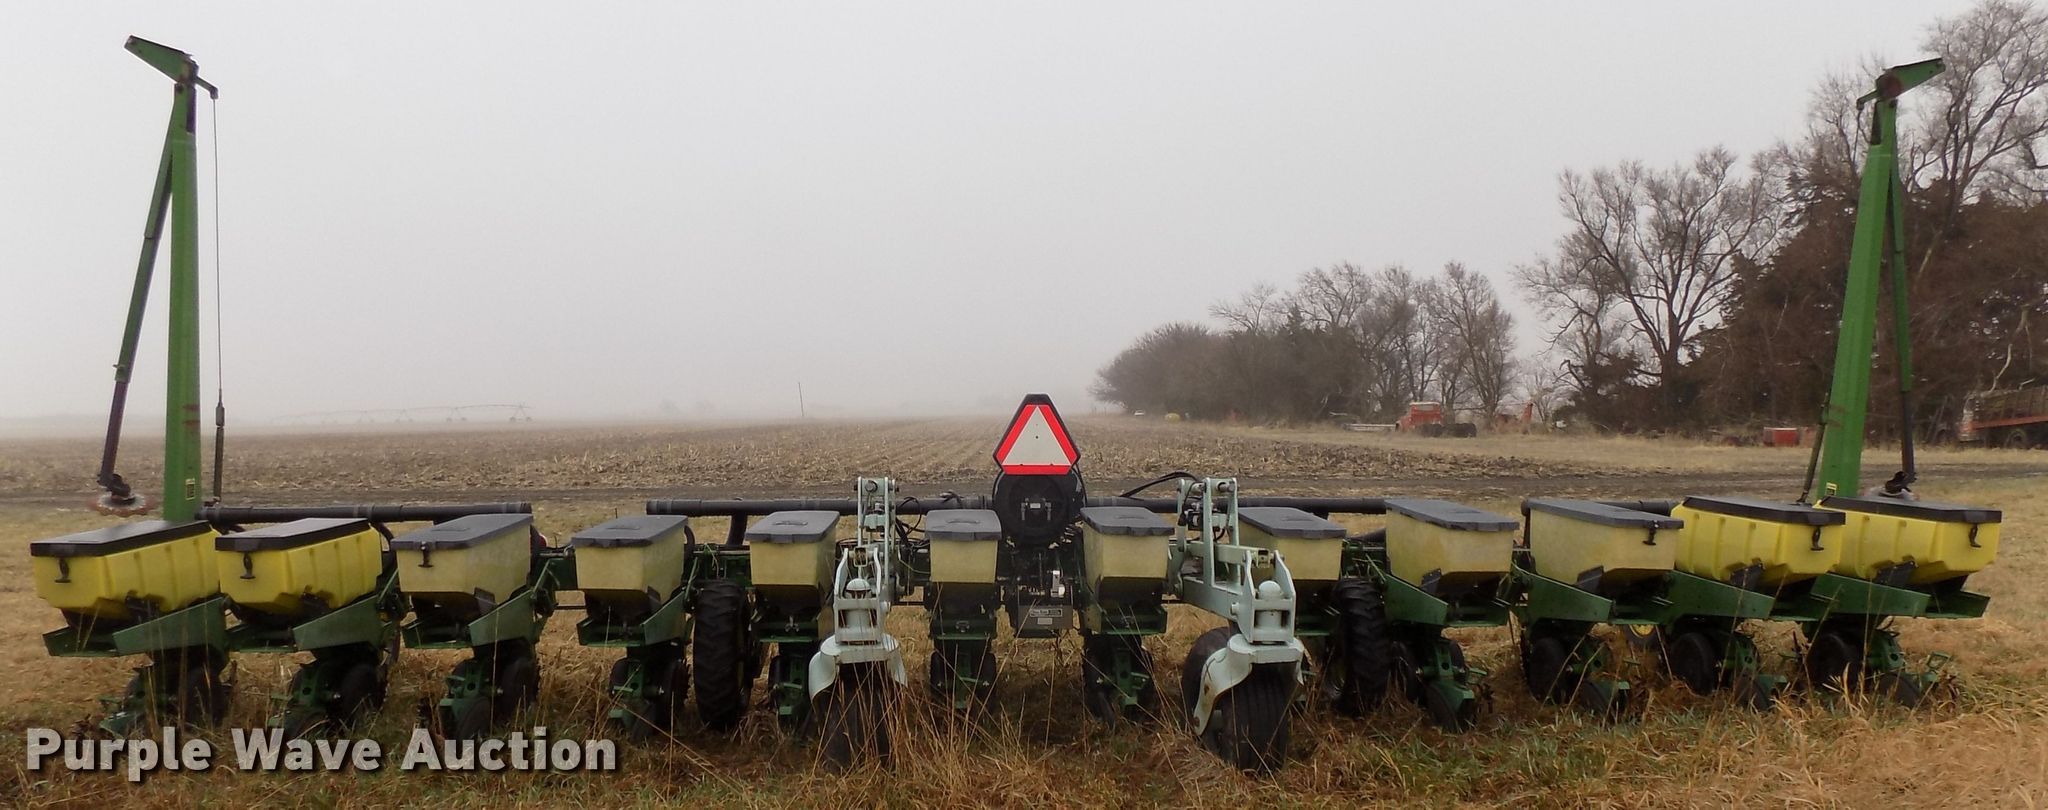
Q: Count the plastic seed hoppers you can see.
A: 12